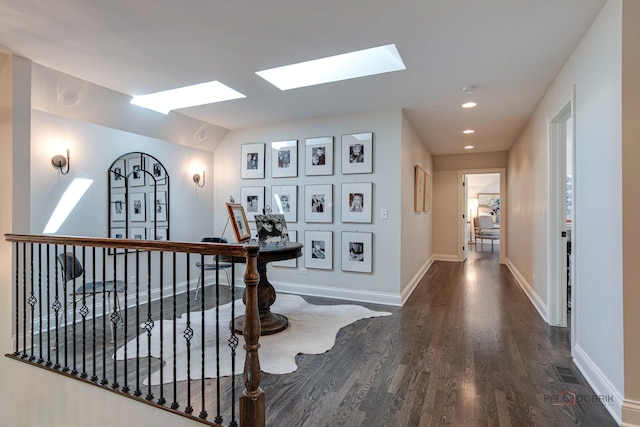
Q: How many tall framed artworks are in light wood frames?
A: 2